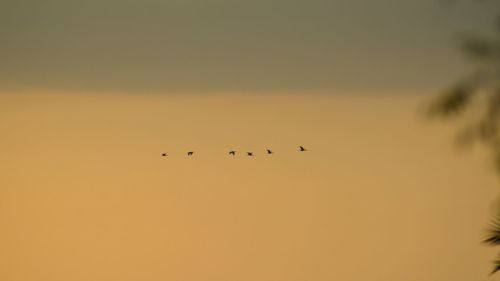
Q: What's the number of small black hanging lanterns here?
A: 0